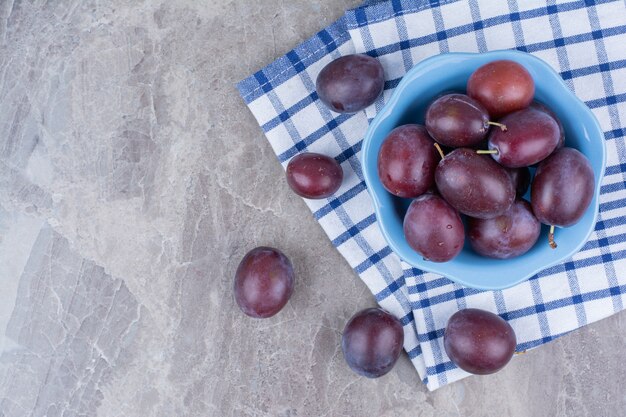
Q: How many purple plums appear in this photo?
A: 15